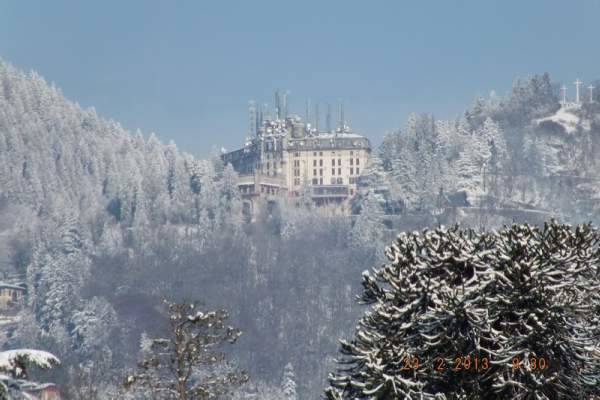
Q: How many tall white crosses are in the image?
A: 3